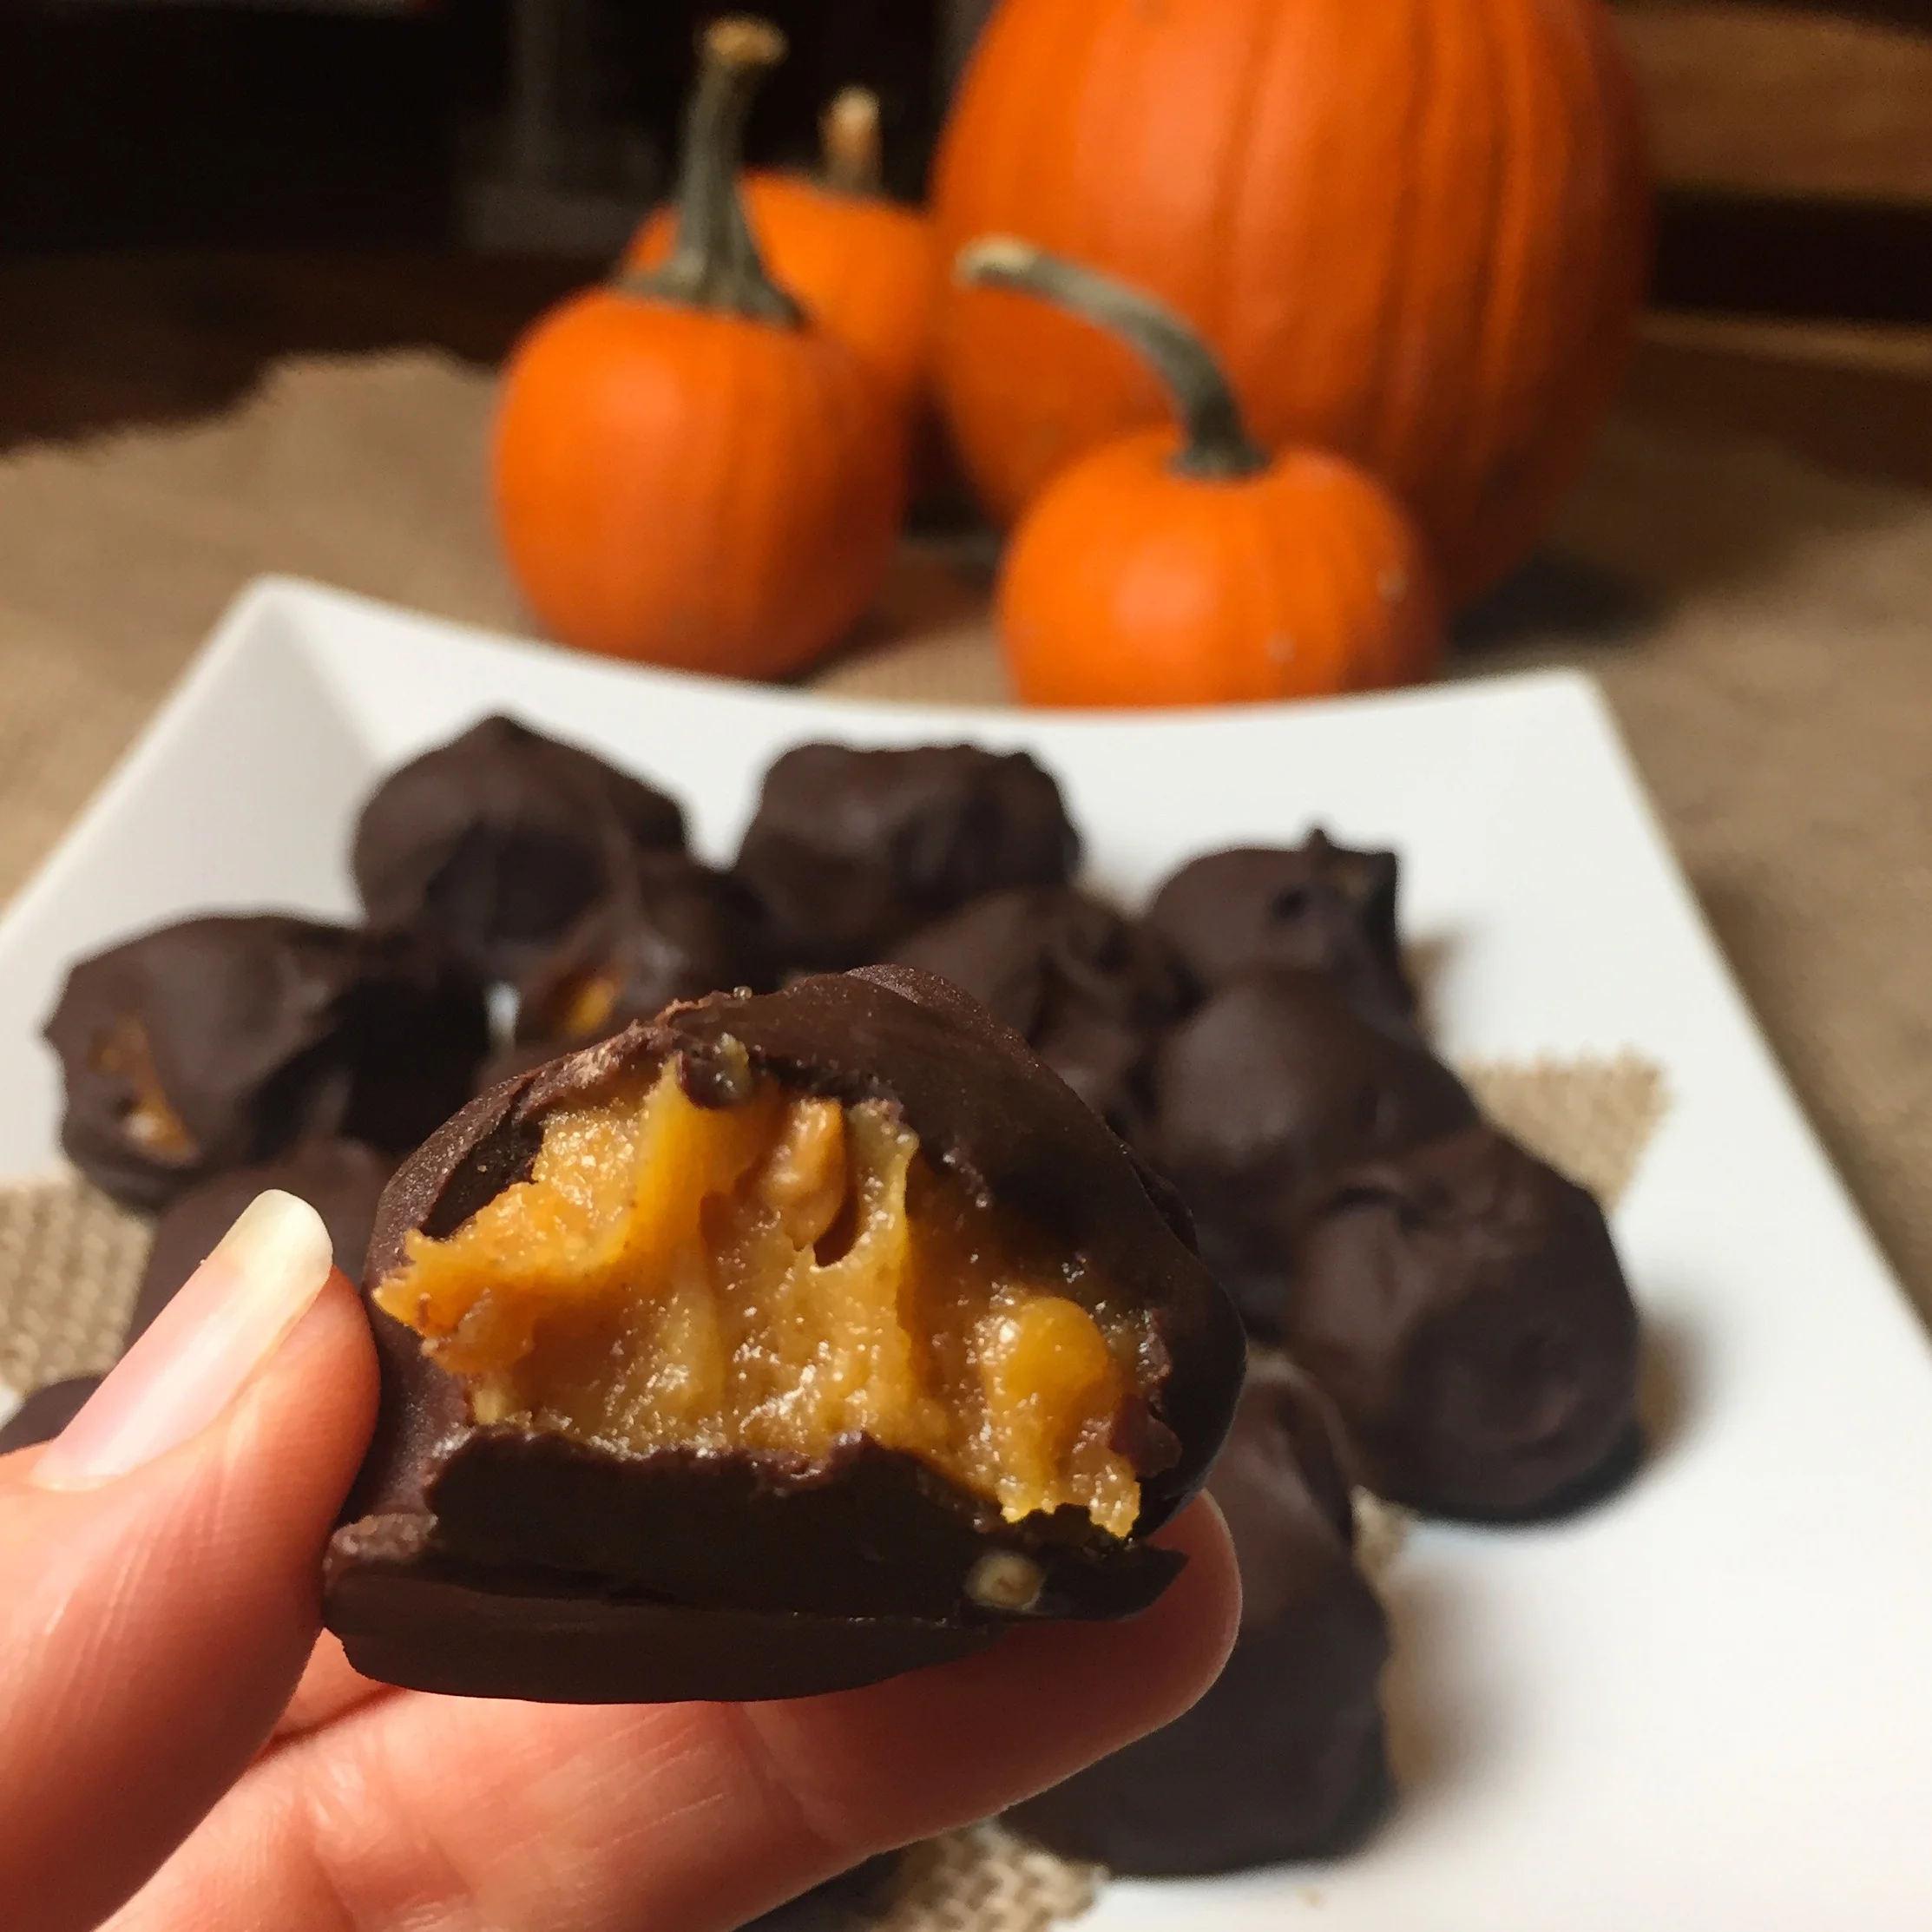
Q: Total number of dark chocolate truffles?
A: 12